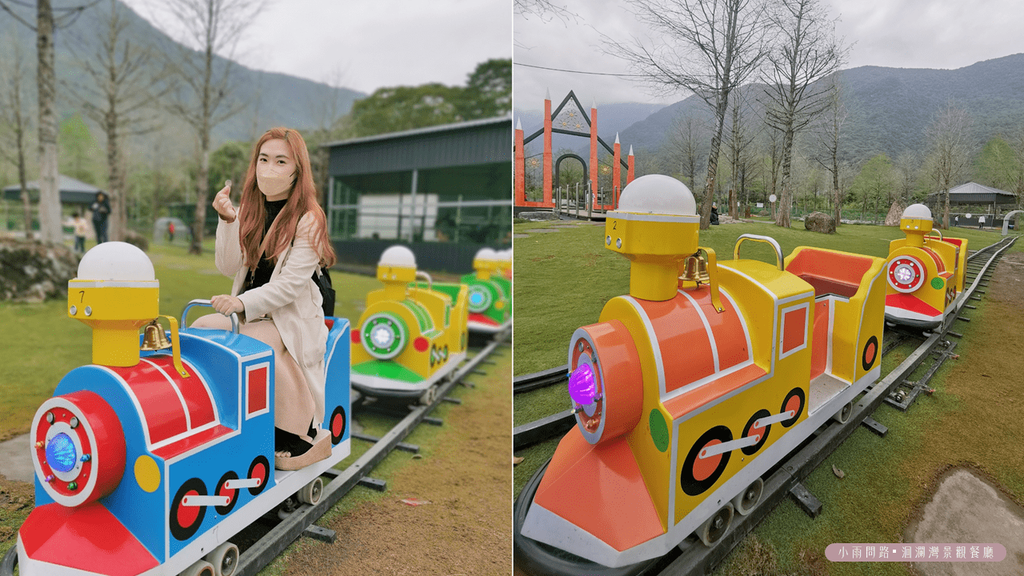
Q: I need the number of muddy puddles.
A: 1